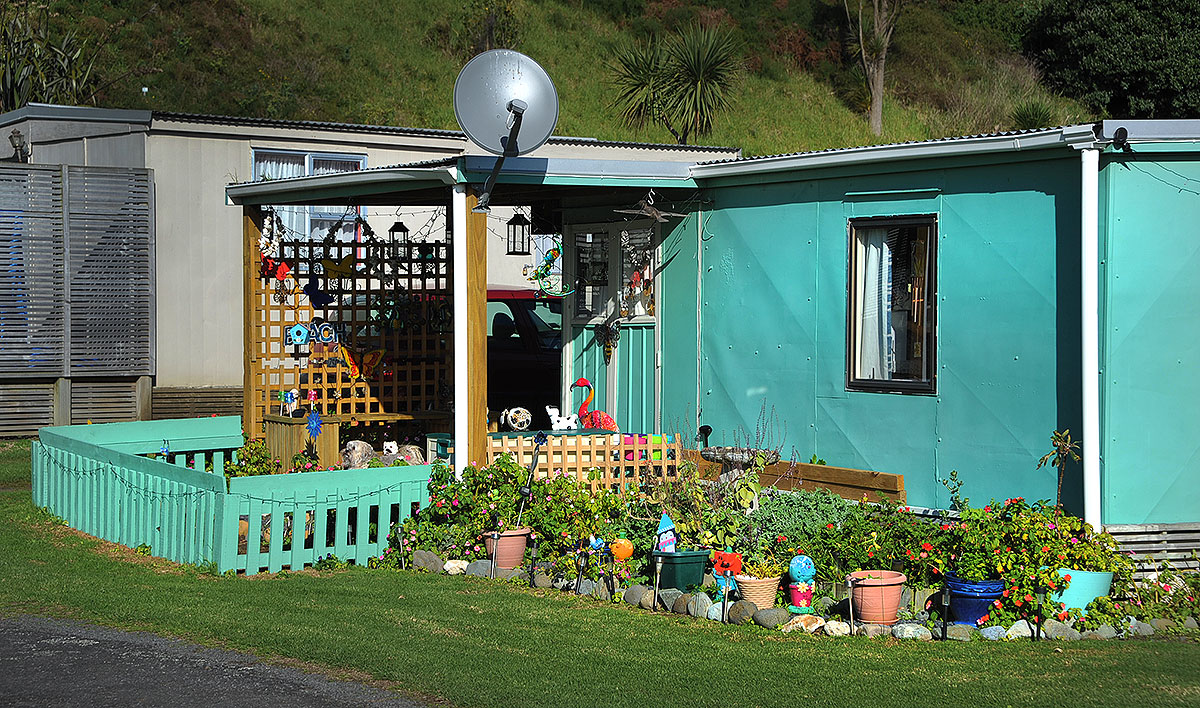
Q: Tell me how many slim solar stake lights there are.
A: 10